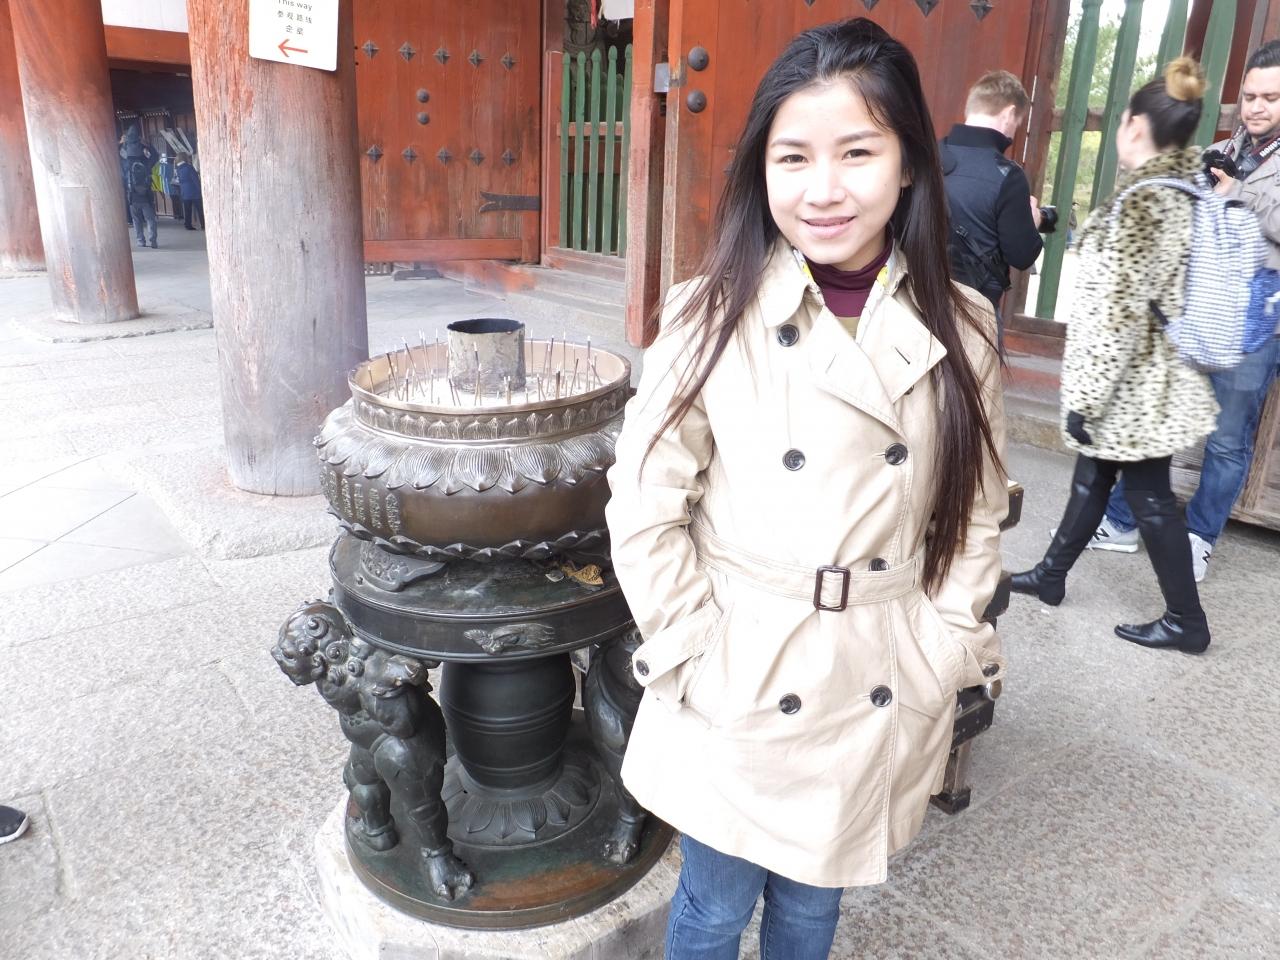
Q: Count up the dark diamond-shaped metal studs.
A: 14